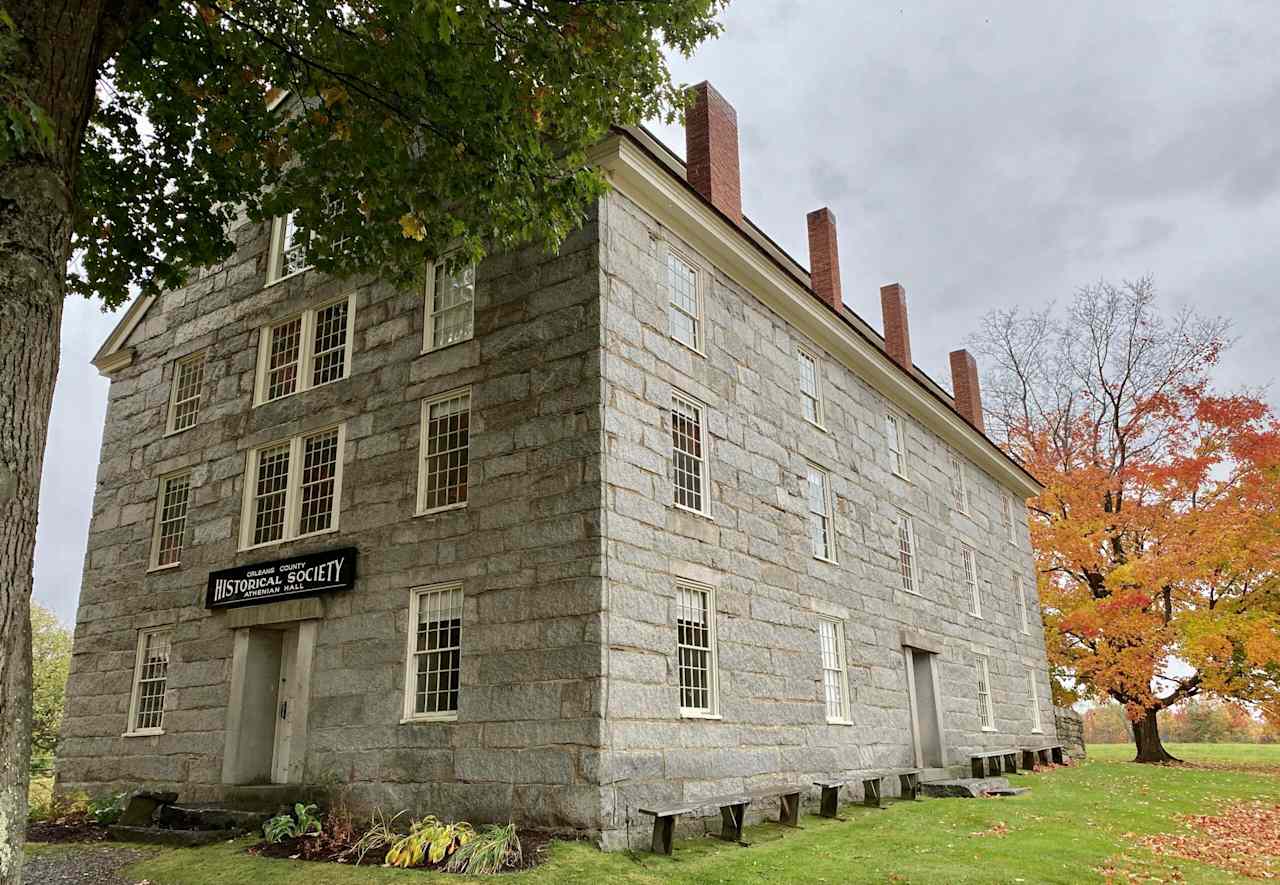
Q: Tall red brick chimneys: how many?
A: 4